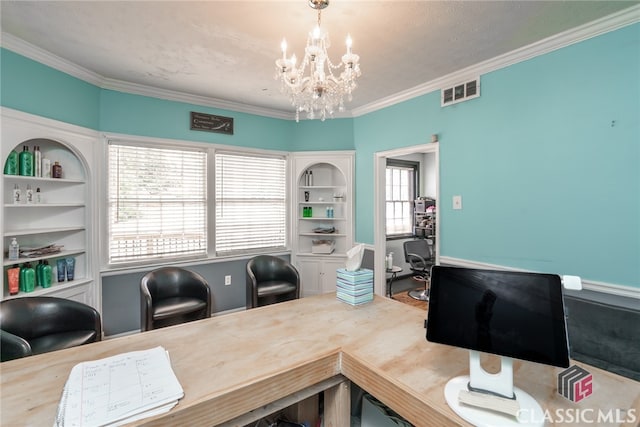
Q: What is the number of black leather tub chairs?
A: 3